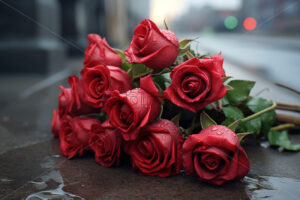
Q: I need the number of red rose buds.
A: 11